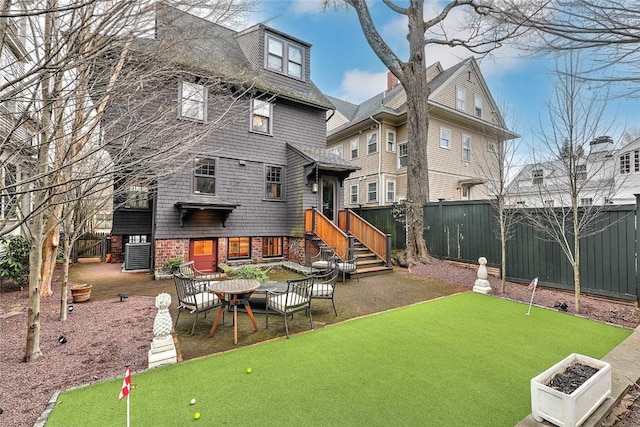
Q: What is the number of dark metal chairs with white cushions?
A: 6